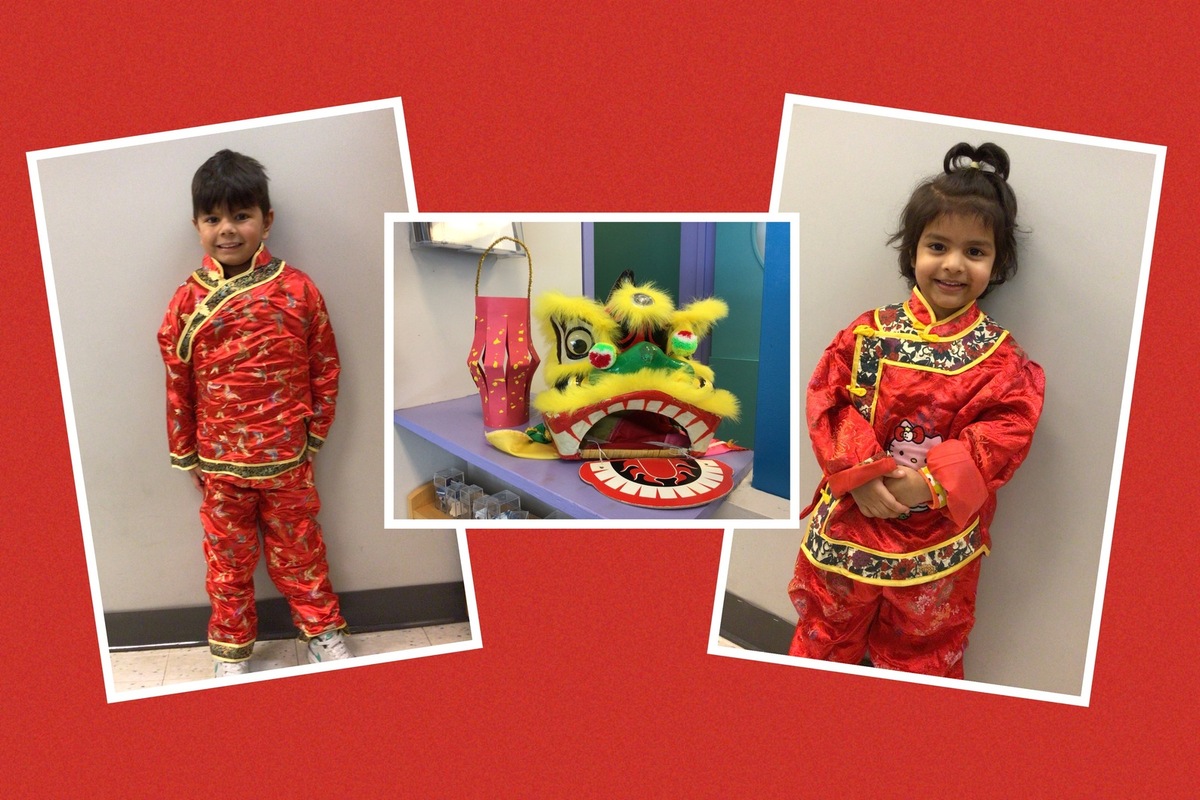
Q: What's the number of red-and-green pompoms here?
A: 2